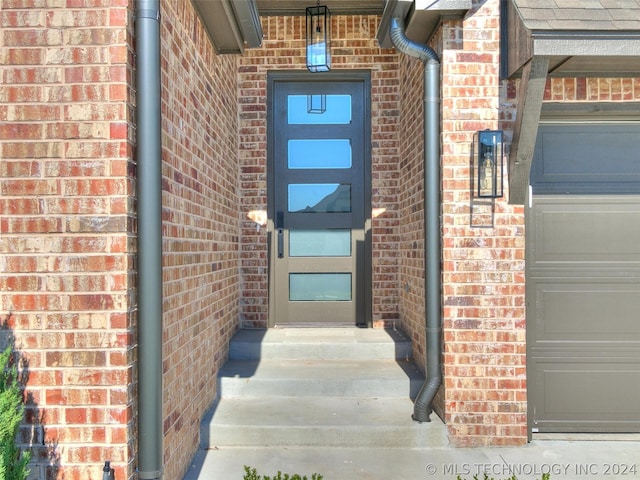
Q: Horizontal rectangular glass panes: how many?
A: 5